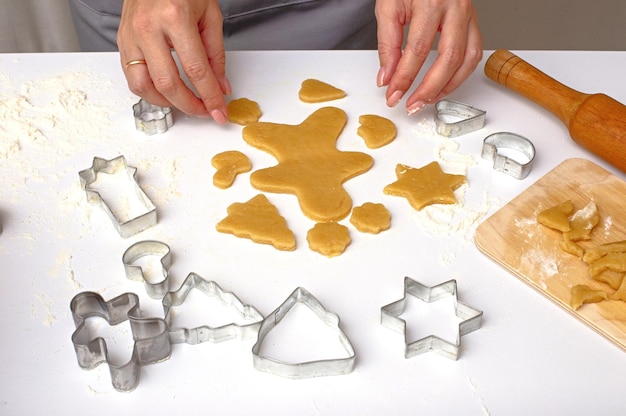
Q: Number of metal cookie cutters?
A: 9